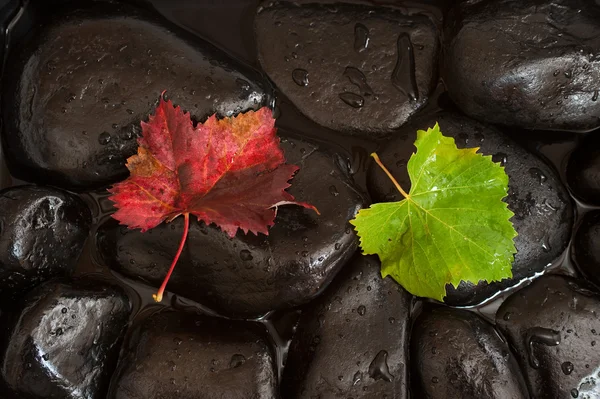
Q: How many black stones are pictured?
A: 13